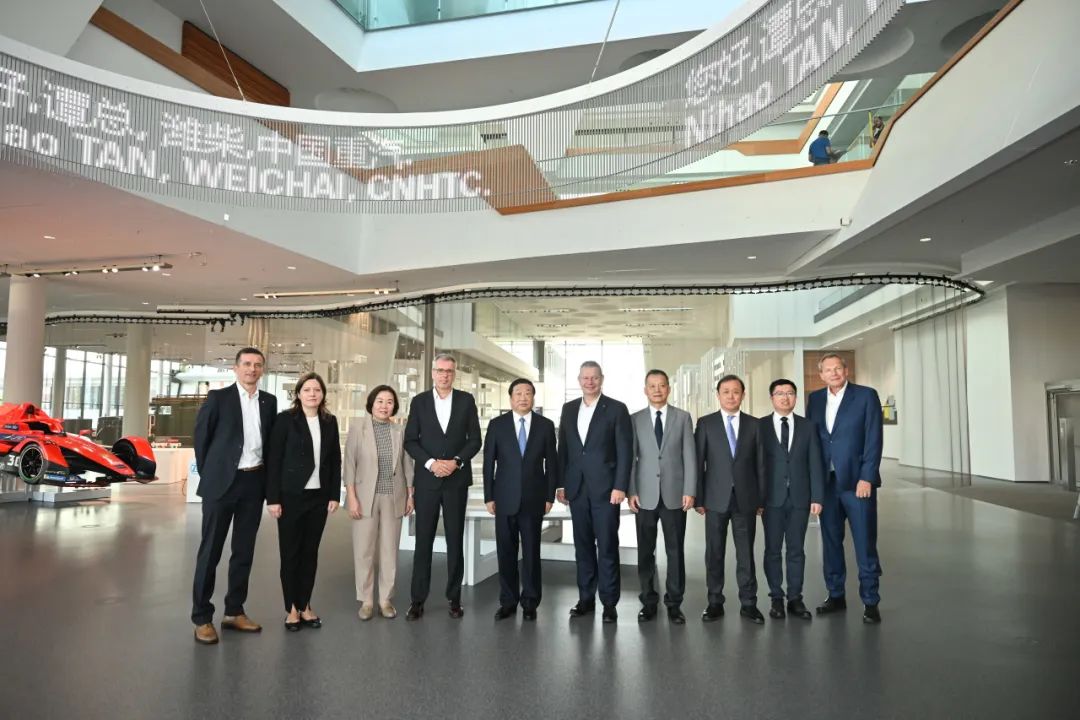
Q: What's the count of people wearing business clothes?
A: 10